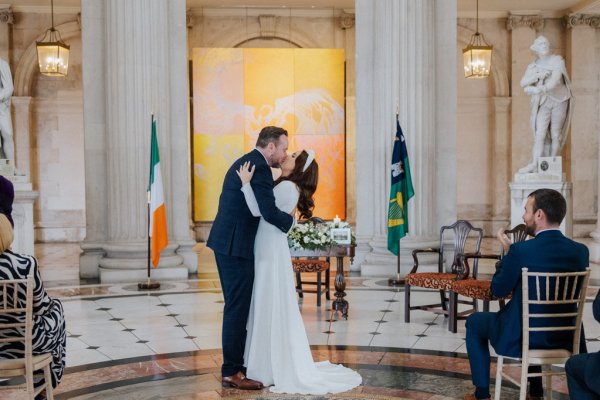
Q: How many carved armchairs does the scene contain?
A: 2